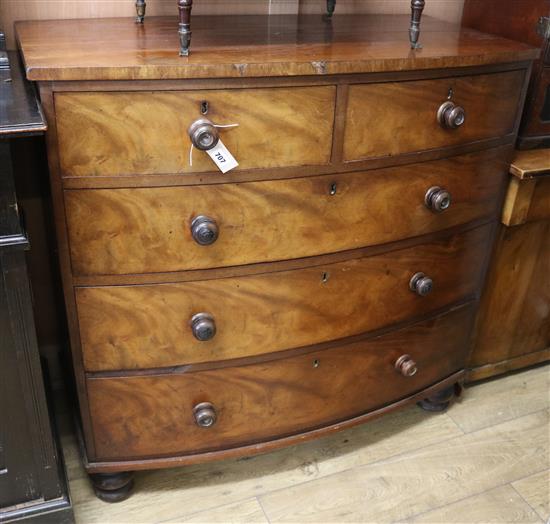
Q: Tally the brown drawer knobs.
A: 8